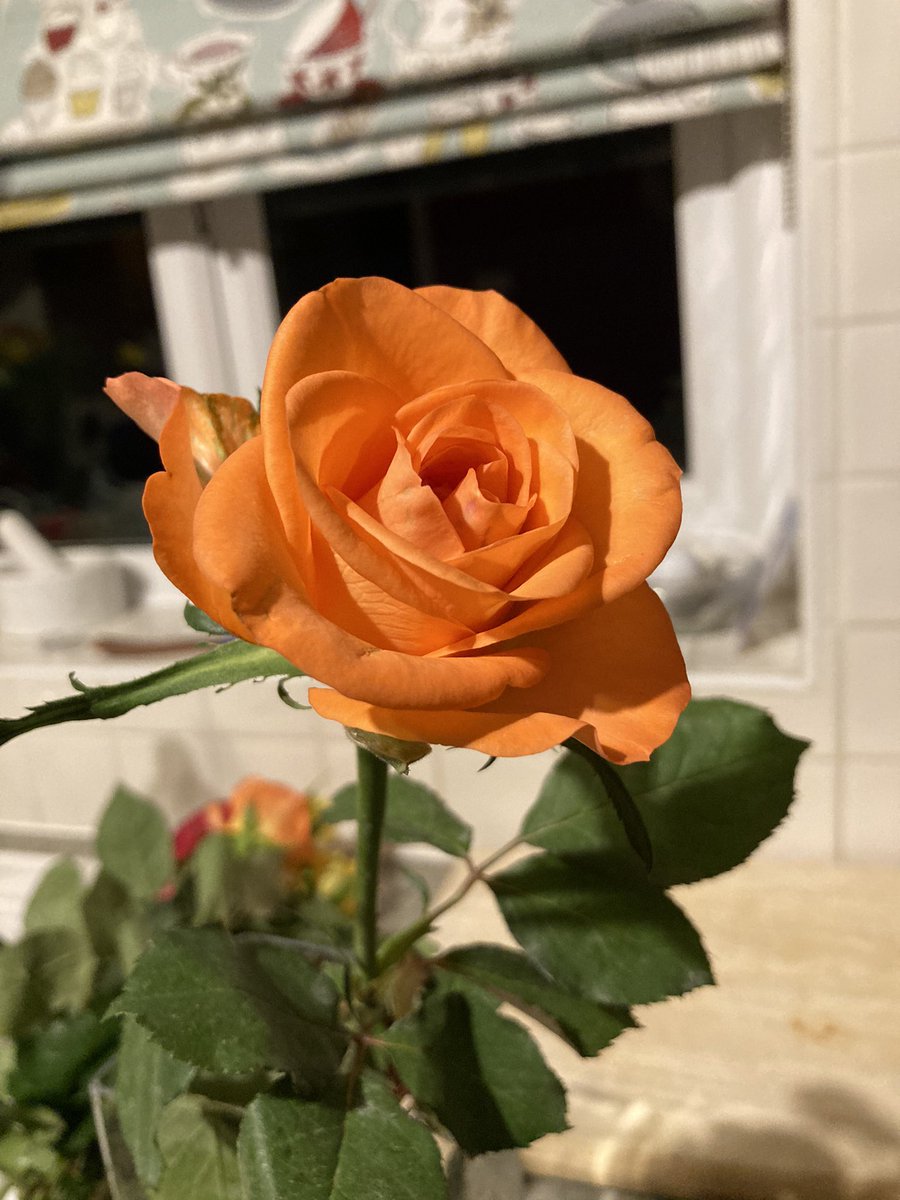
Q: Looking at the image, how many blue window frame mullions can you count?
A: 0